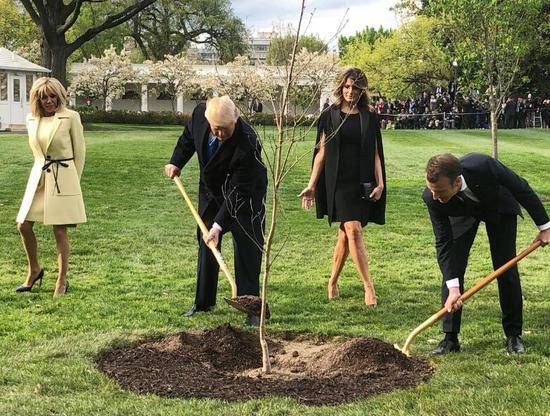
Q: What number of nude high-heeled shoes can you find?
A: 2